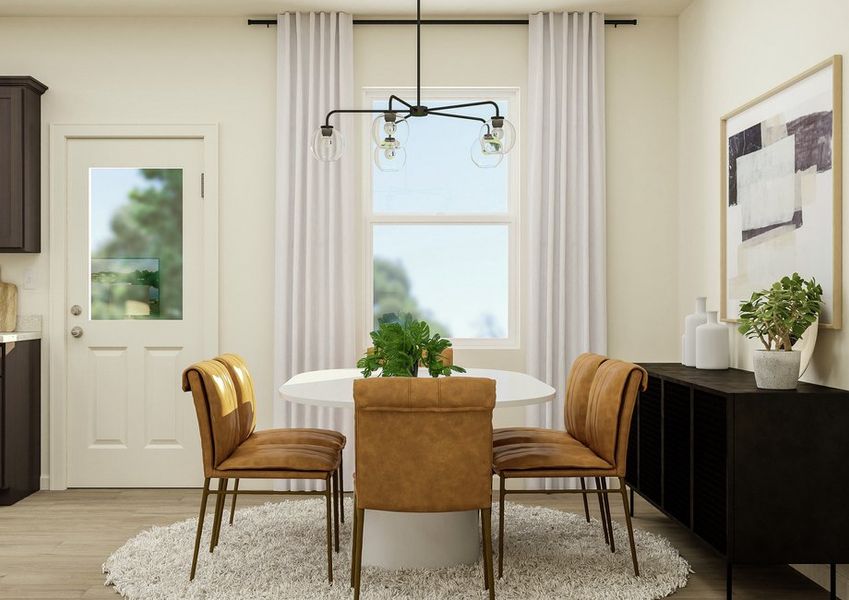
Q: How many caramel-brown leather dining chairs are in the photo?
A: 6